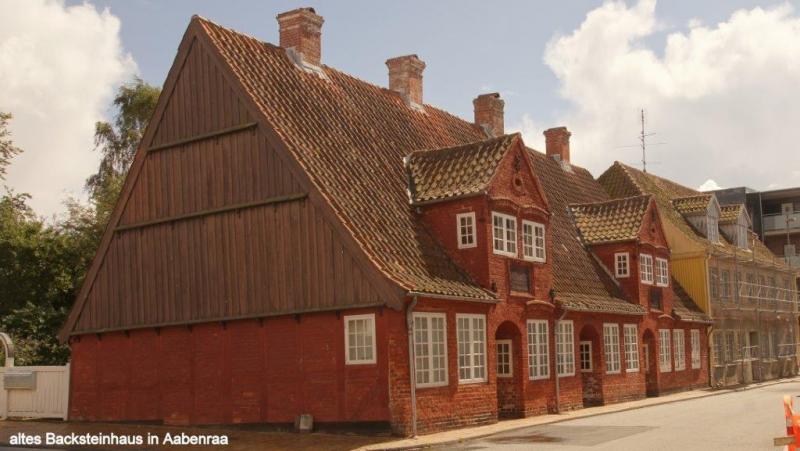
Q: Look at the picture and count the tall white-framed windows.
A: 9